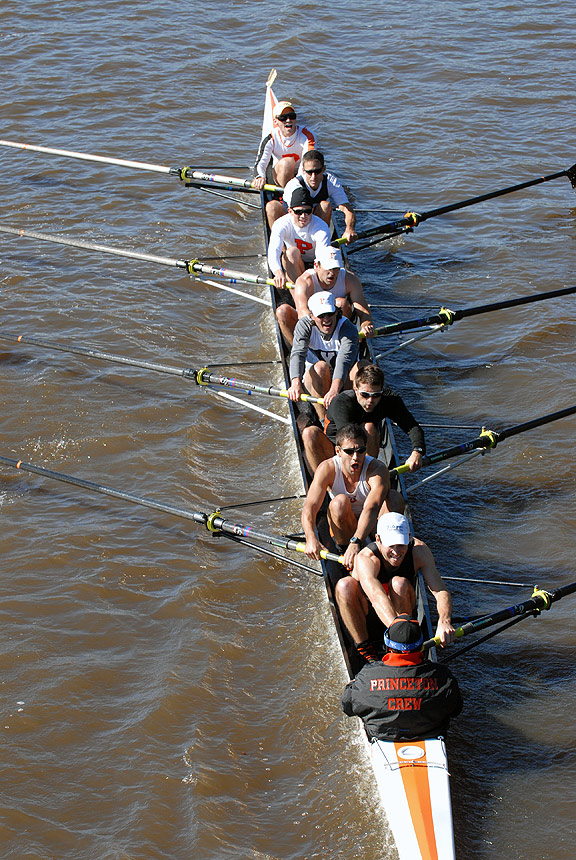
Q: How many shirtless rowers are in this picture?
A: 0